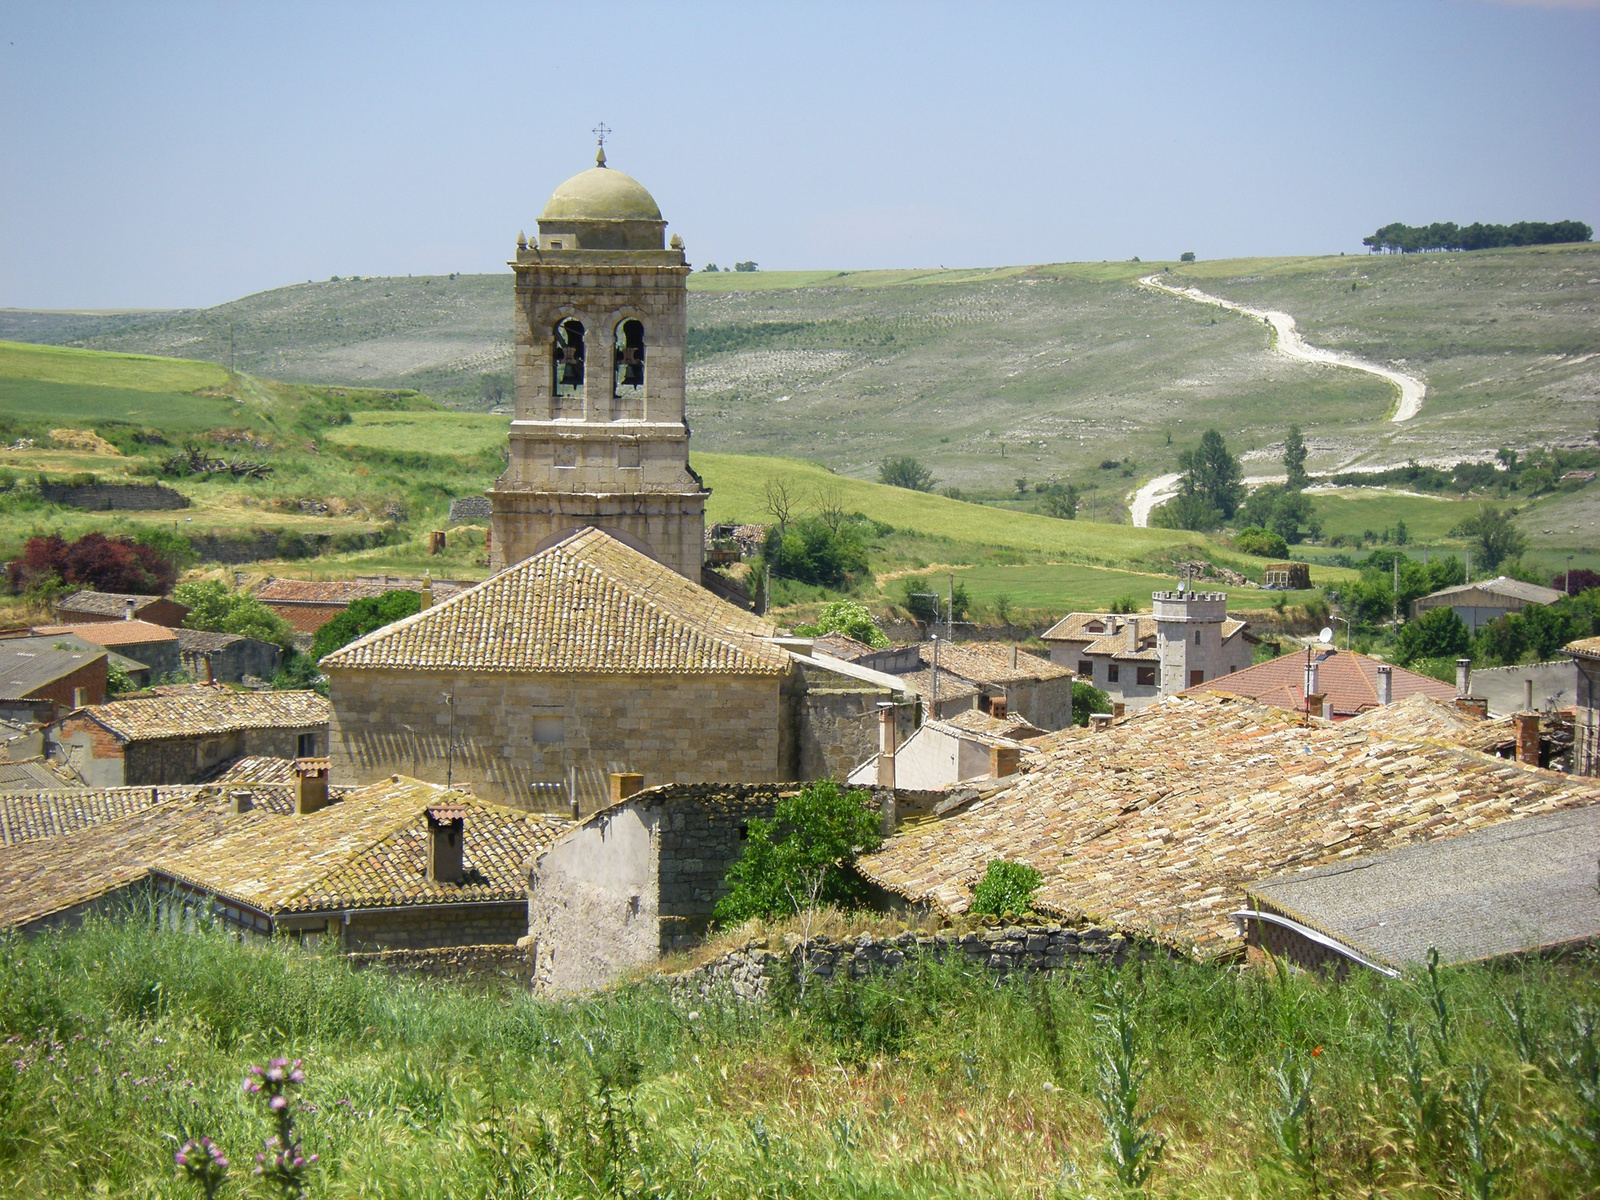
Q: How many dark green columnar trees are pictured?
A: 2